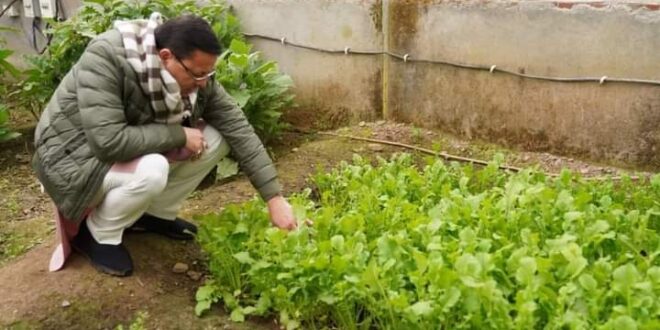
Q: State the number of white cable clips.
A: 5